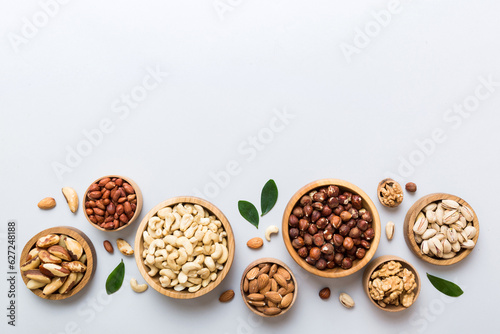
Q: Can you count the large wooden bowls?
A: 2